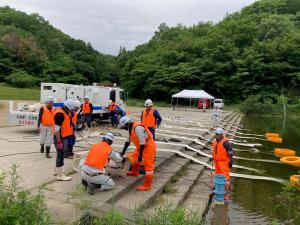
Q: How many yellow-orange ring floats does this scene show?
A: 5